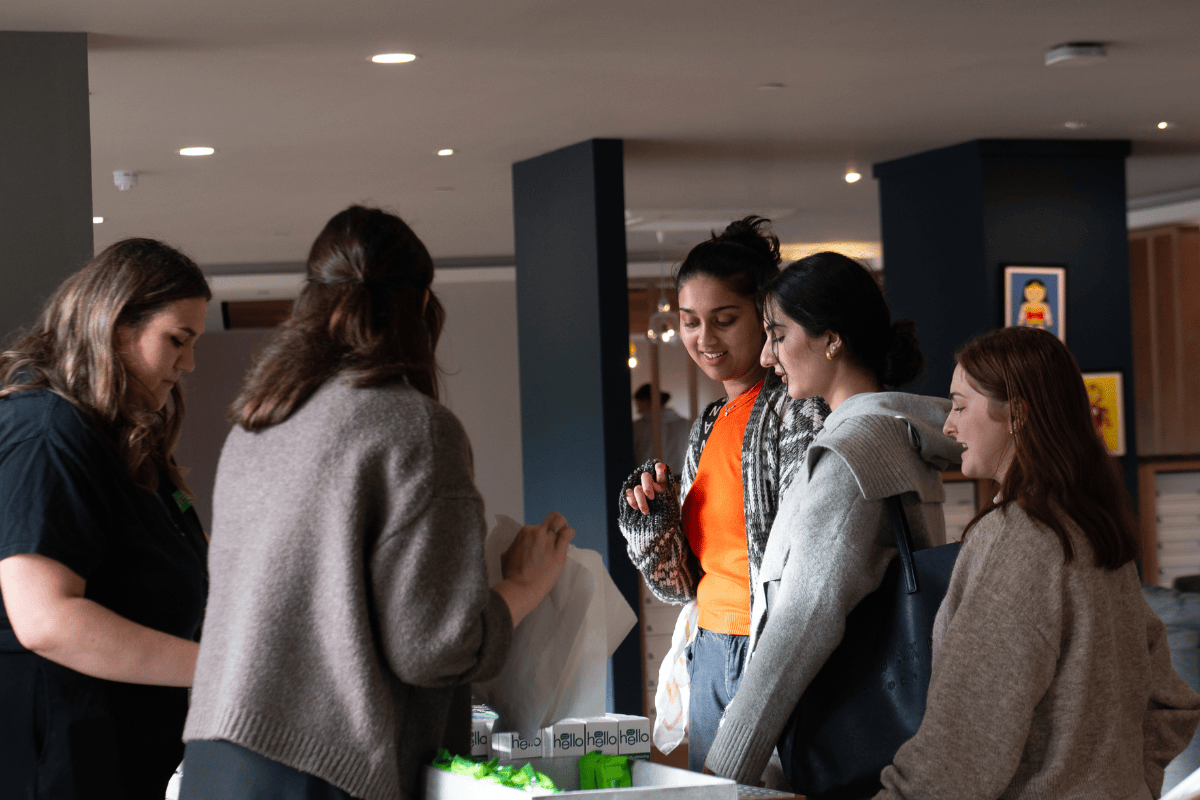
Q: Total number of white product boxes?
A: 5